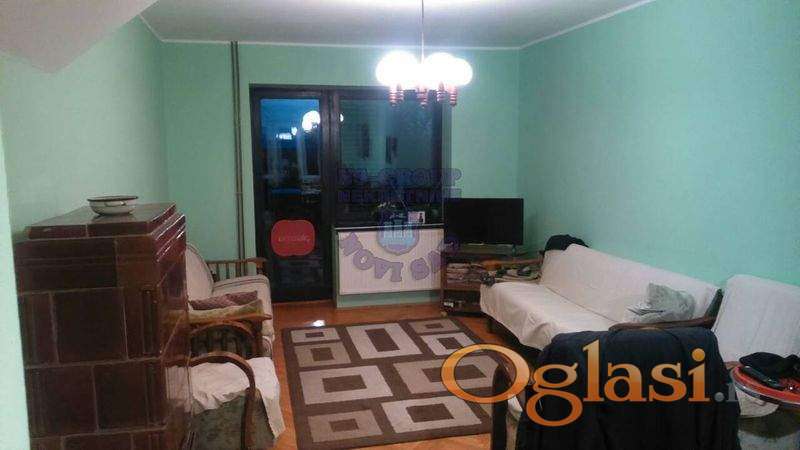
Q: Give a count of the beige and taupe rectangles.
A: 9